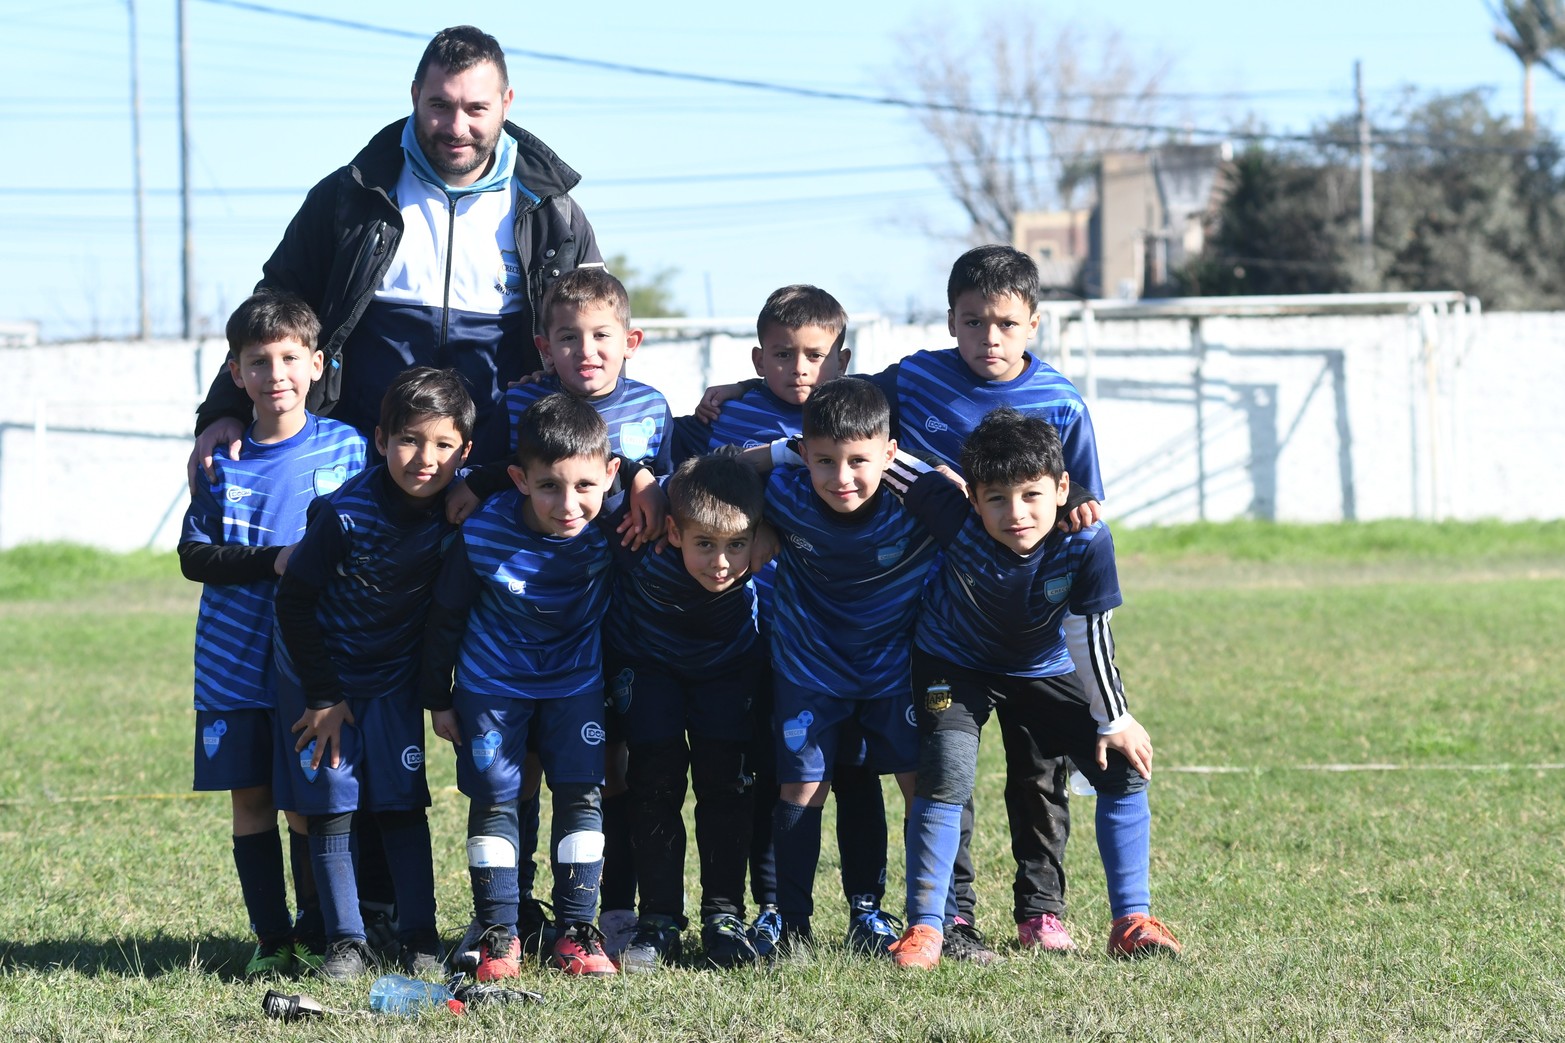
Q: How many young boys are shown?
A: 9